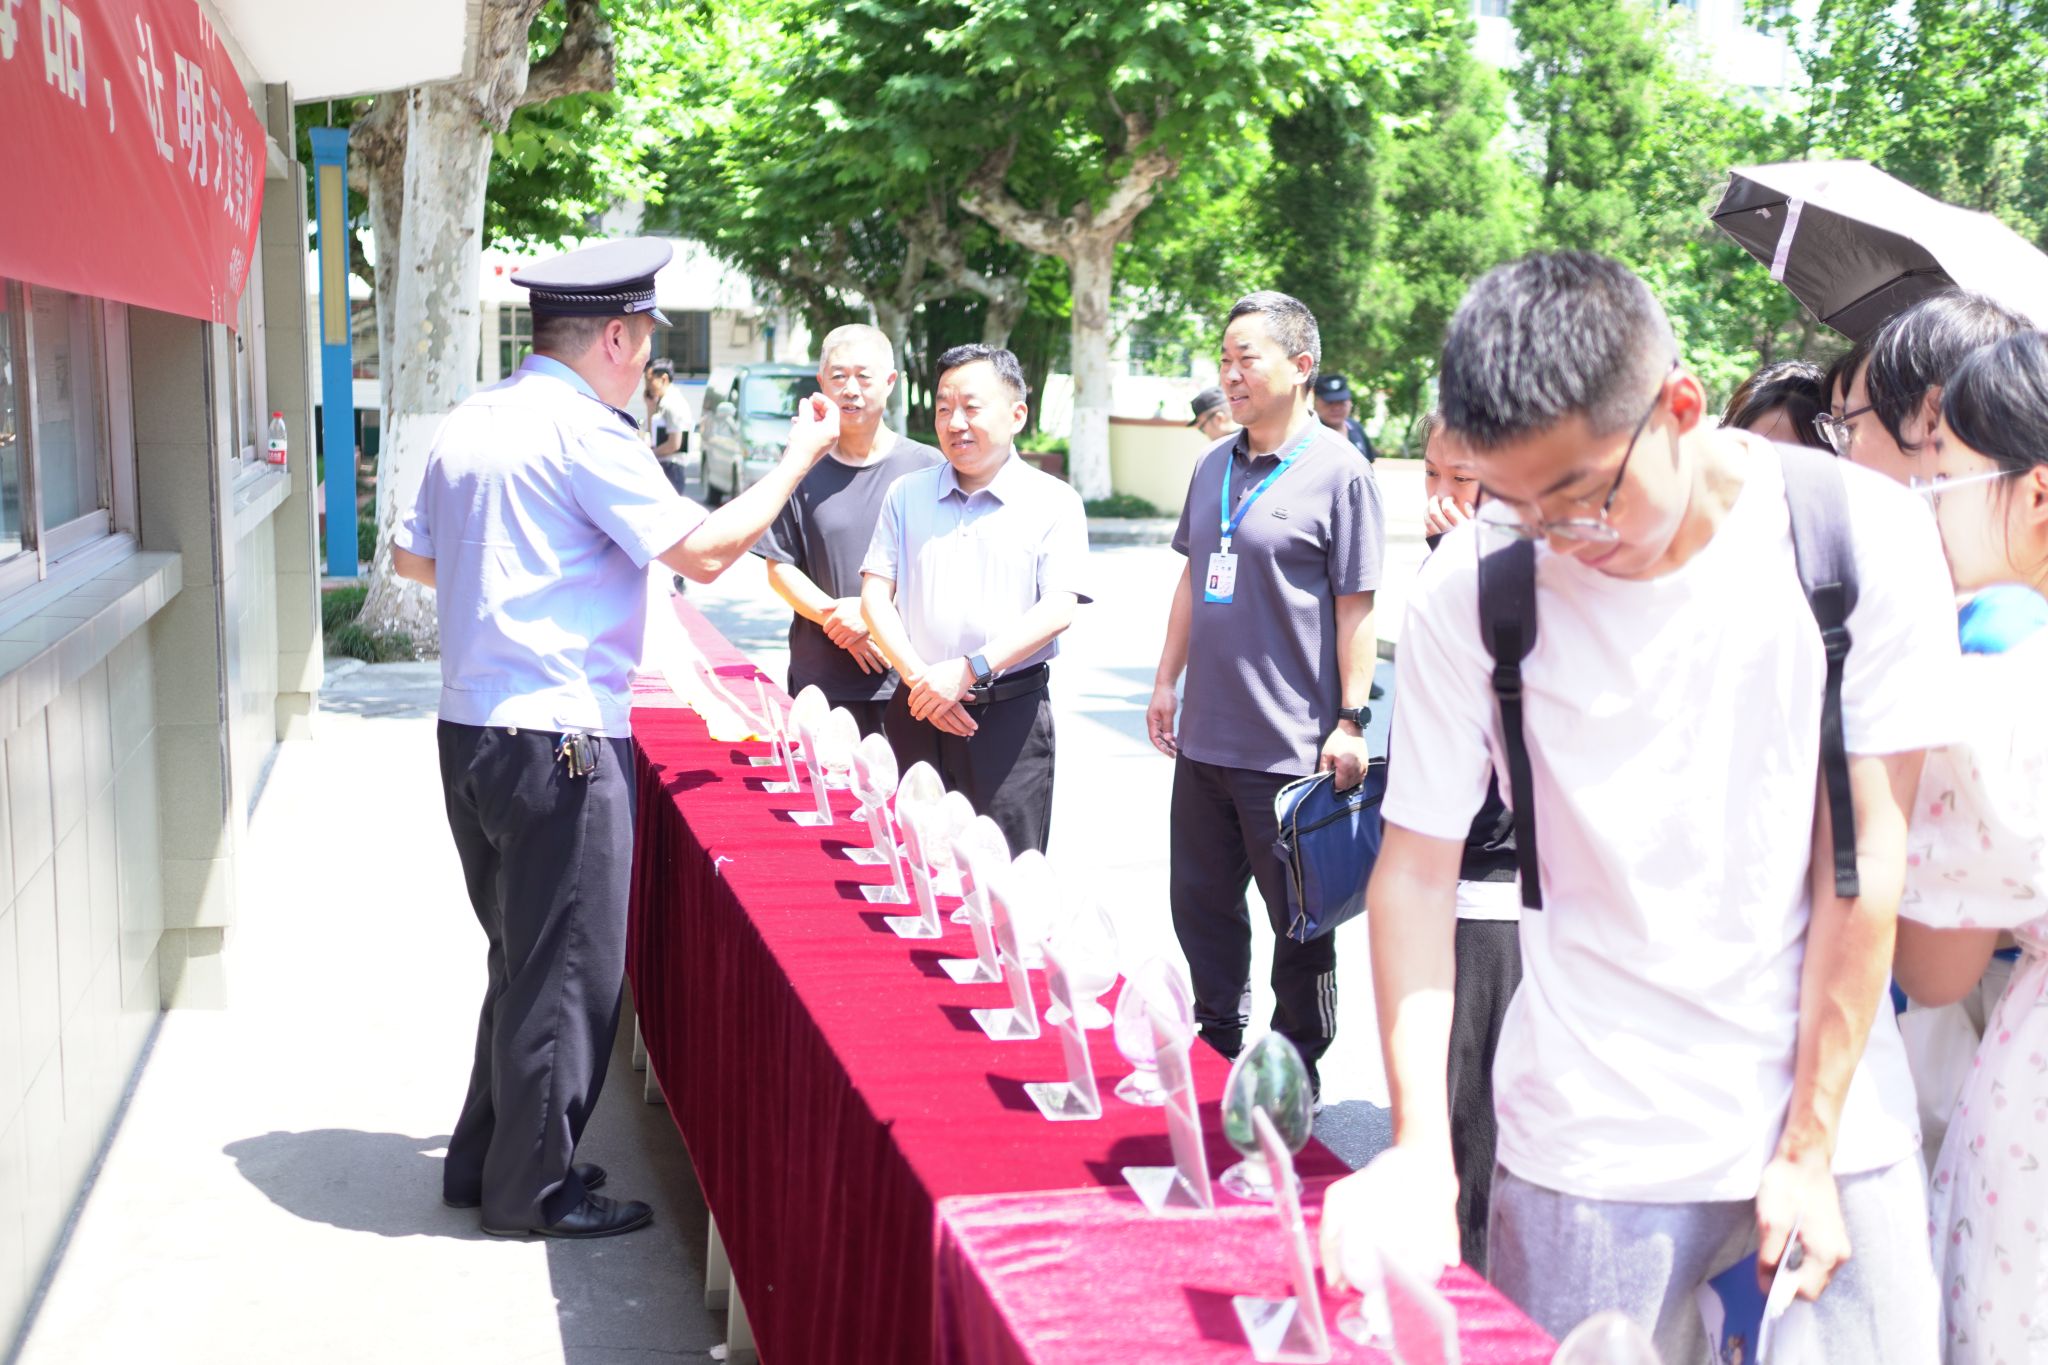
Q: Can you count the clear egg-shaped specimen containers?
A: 12